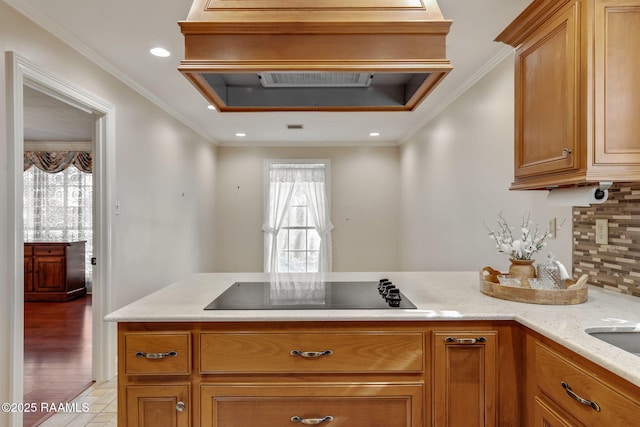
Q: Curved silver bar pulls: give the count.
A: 5